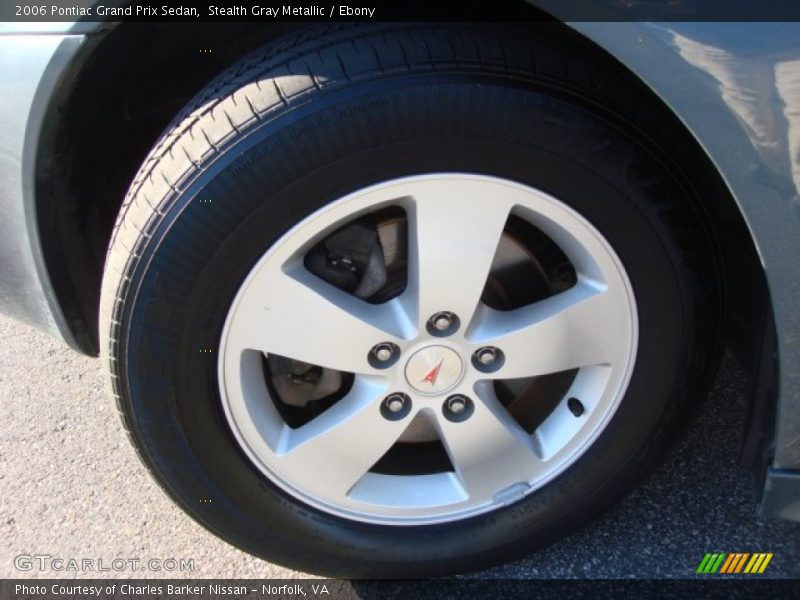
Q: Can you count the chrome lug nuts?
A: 5